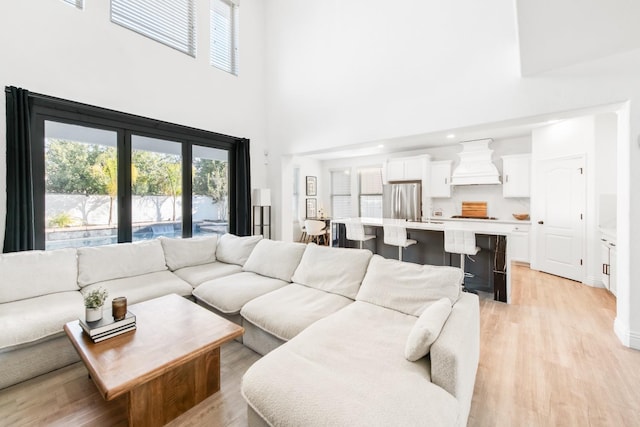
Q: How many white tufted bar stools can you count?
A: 3